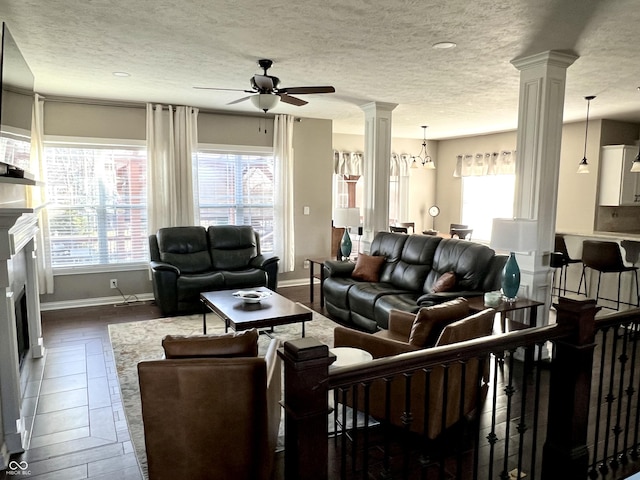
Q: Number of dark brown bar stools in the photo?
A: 2